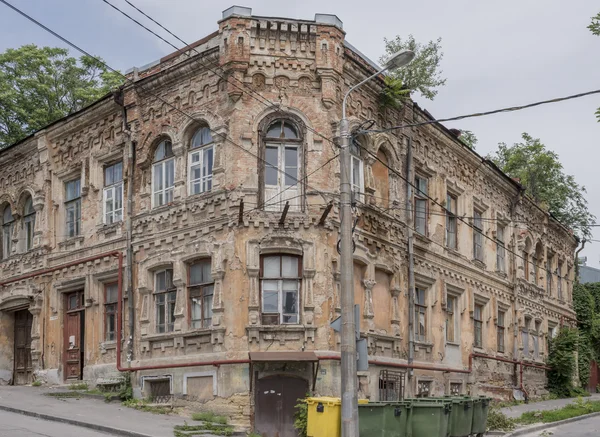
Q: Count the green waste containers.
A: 4